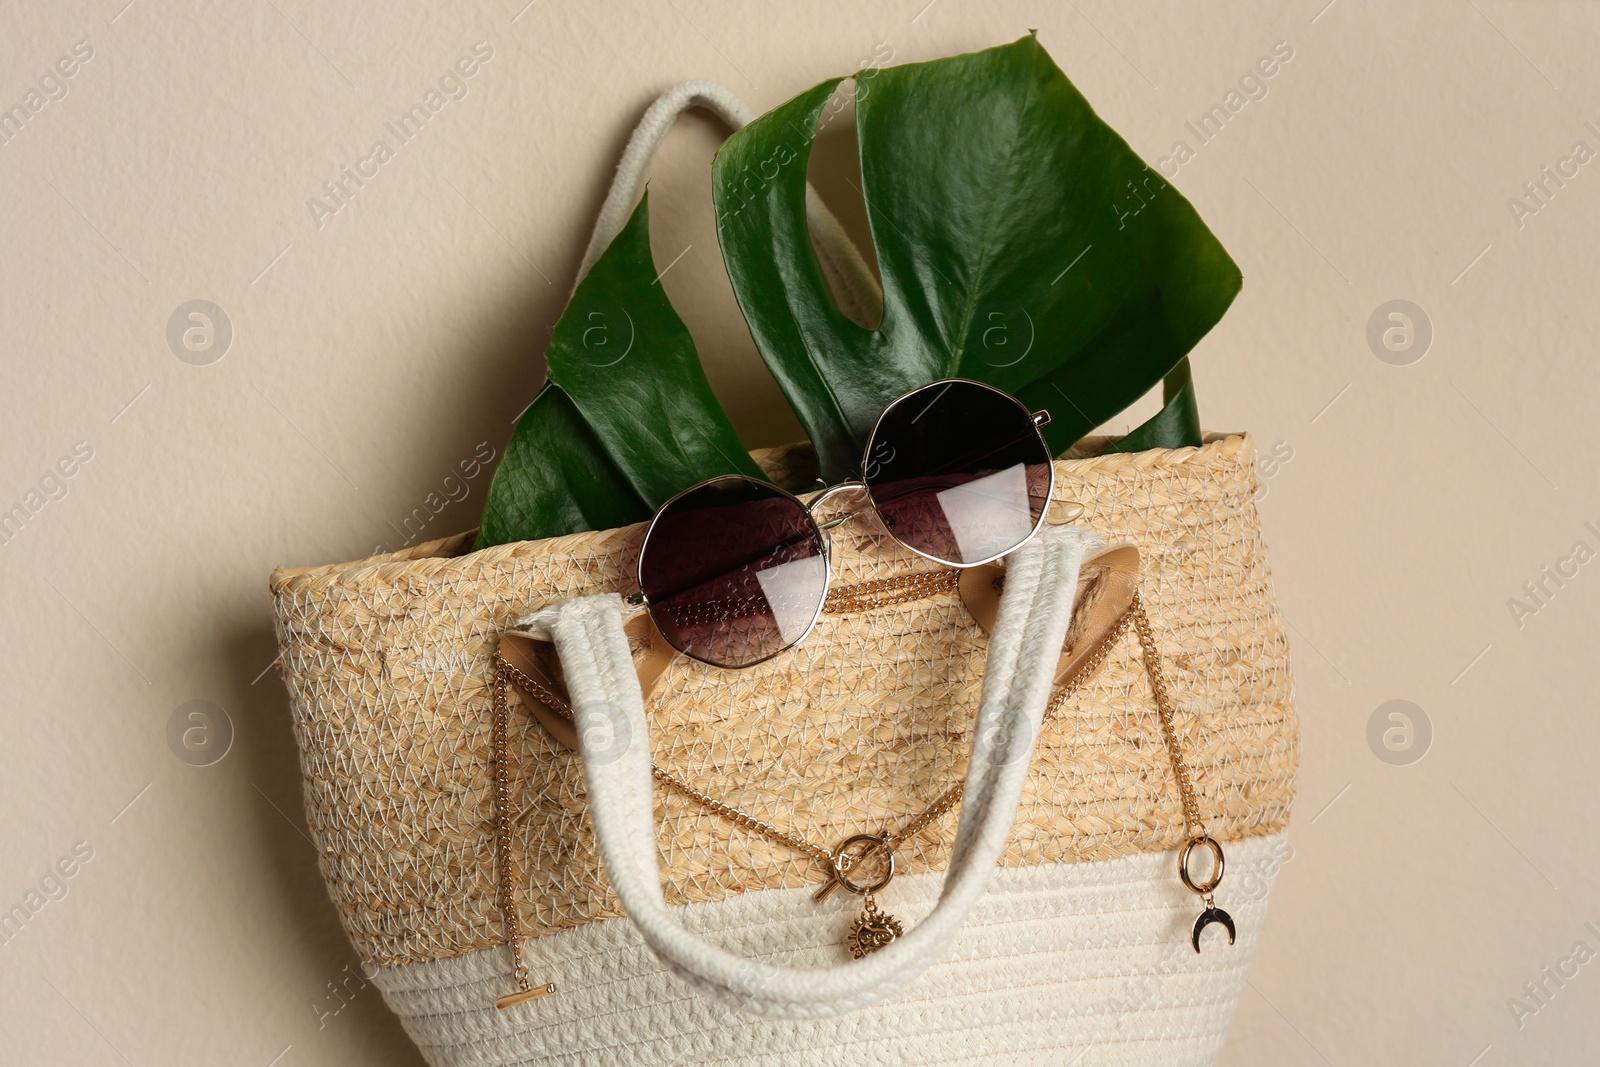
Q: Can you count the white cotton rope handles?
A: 2